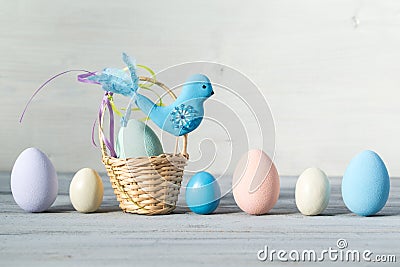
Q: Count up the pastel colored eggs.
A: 7